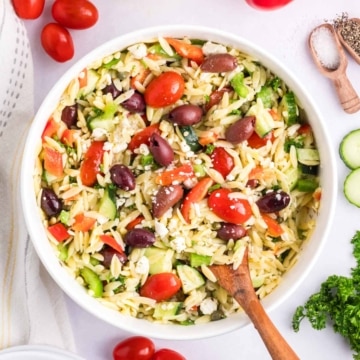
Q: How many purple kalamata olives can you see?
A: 15